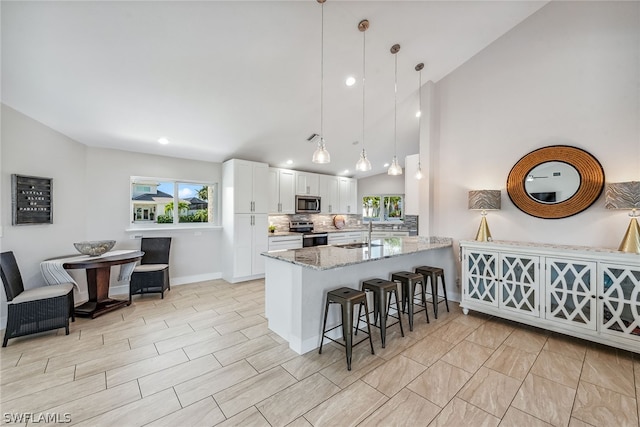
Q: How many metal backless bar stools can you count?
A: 4